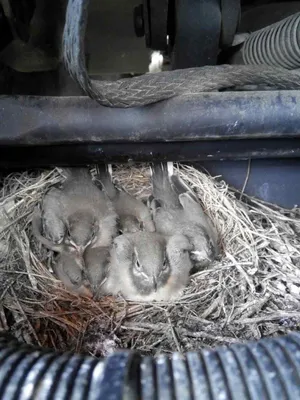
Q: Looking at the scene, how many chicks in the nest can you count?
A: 6